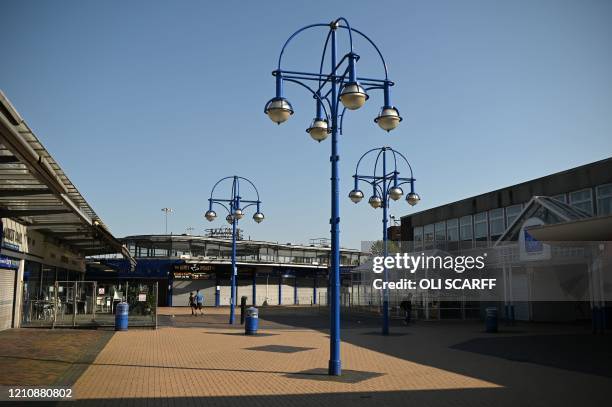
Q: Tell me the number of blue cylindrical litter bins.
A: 3